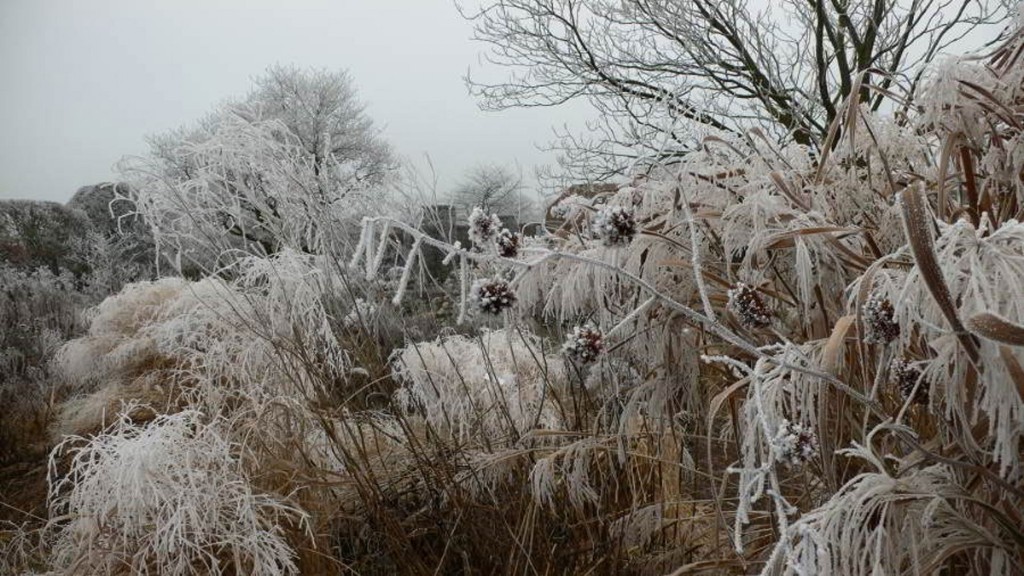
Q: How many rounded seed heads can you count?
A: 9